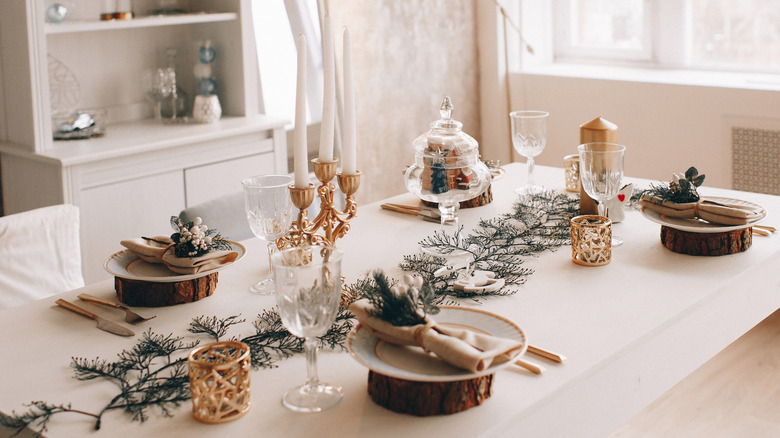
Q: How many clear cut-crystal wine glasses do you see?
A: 4